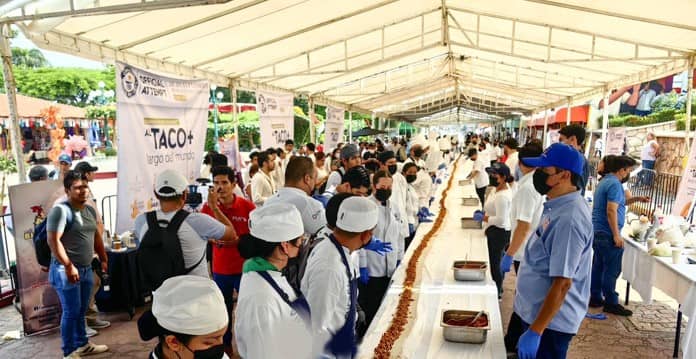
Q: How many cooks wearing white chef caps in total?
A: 3